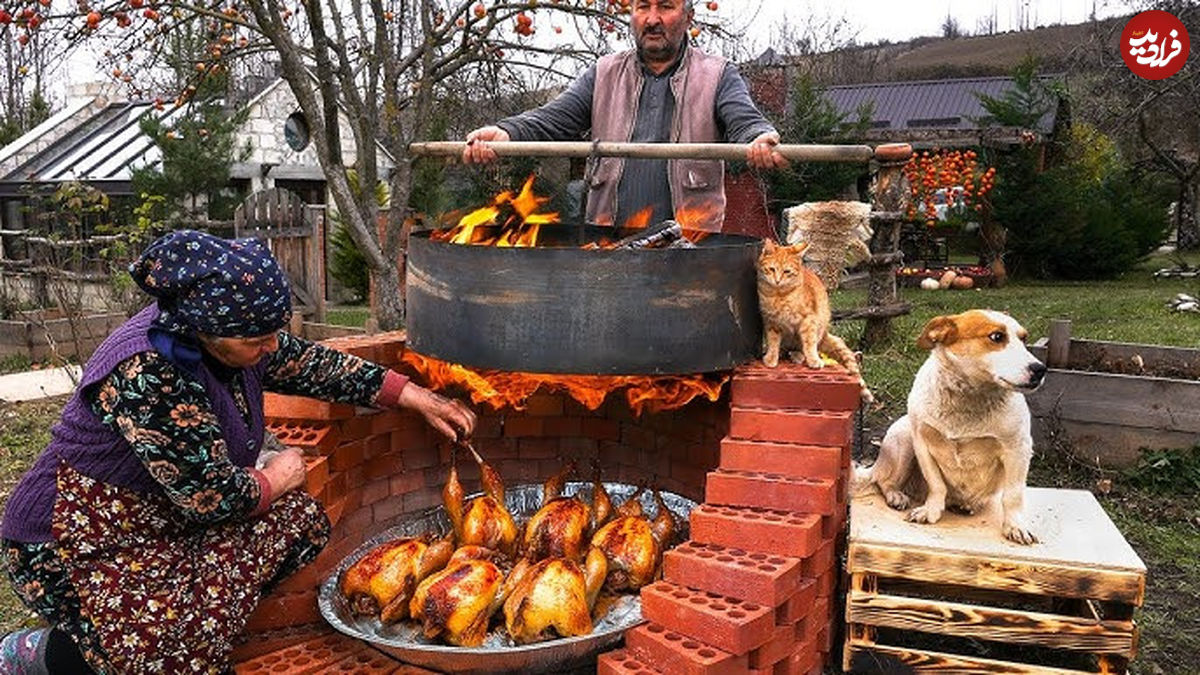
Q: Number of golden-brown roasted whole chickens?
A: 6